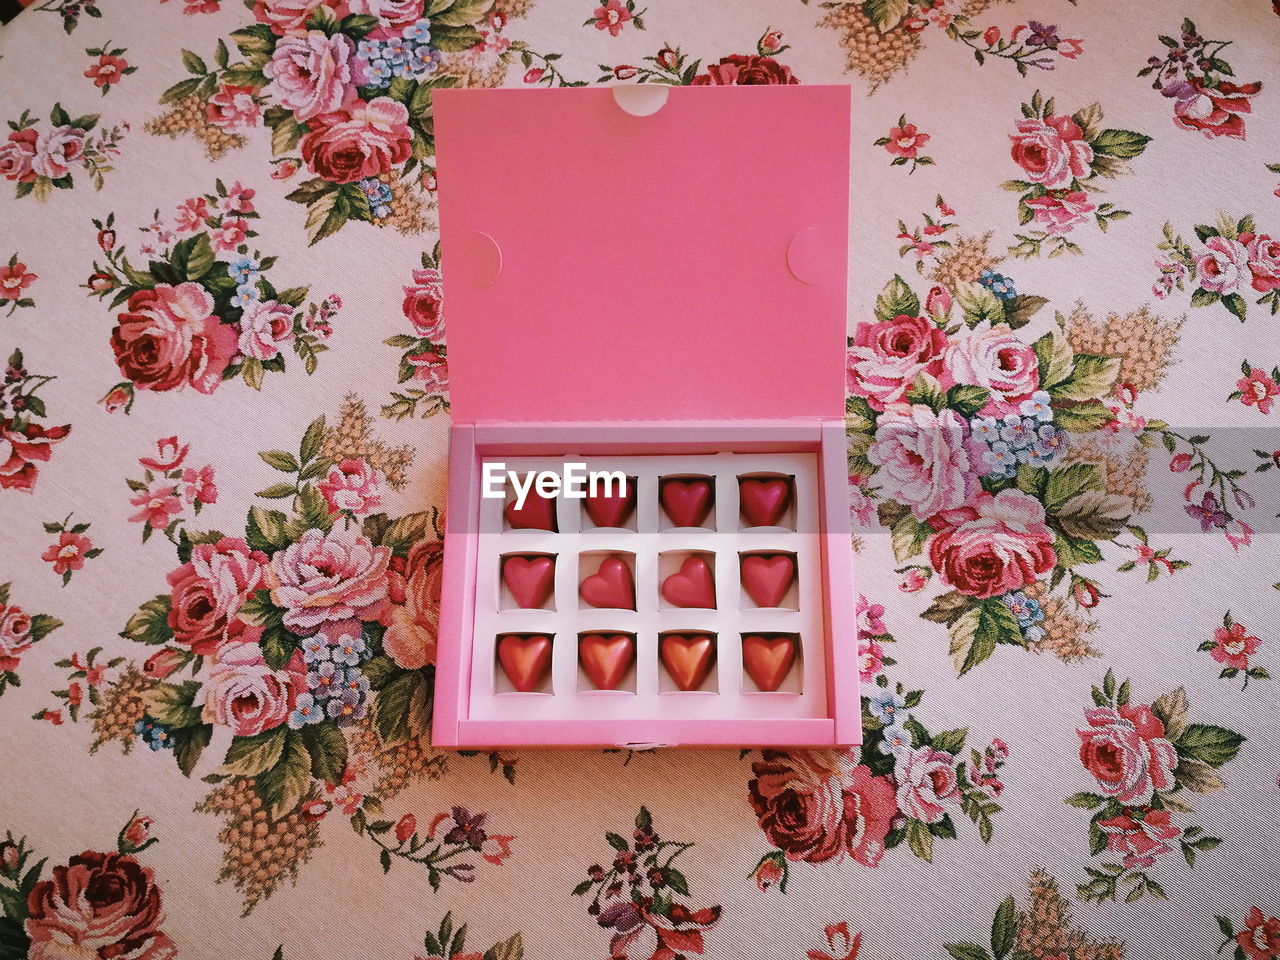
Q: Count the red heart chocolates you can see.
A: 12